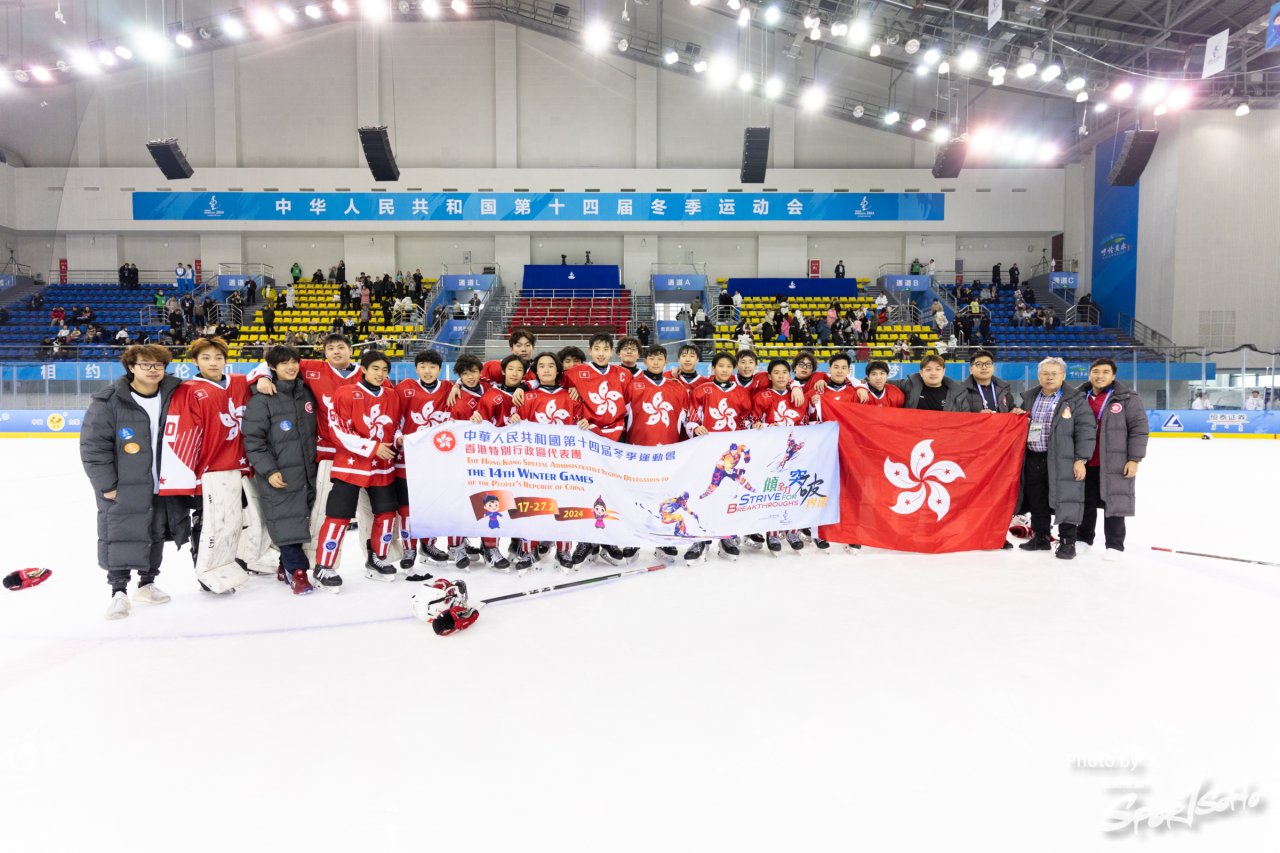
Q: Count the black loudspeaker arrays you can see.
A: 5